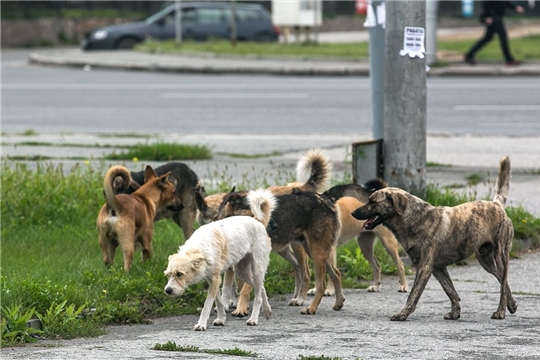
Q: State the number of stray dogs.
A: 7